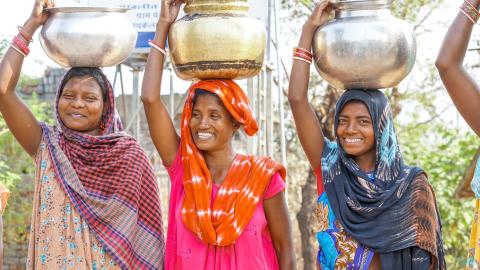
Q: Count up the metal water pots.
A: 3